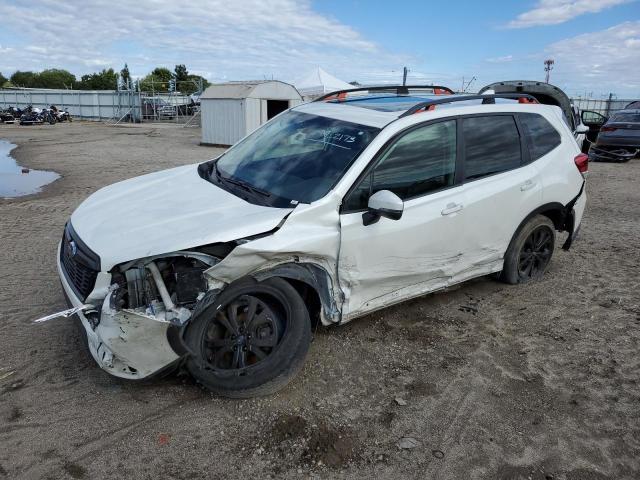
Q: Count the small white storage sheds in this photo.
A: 1